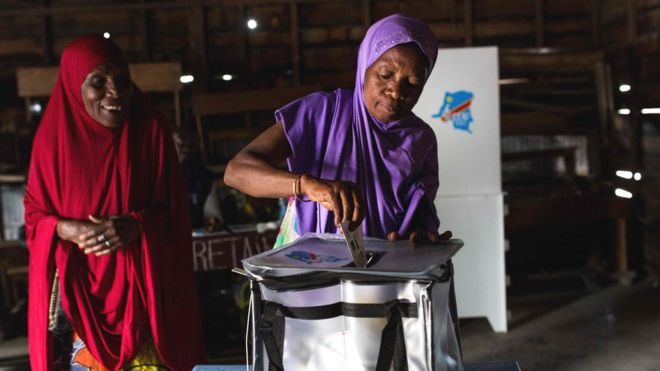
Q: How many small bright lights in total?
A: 11